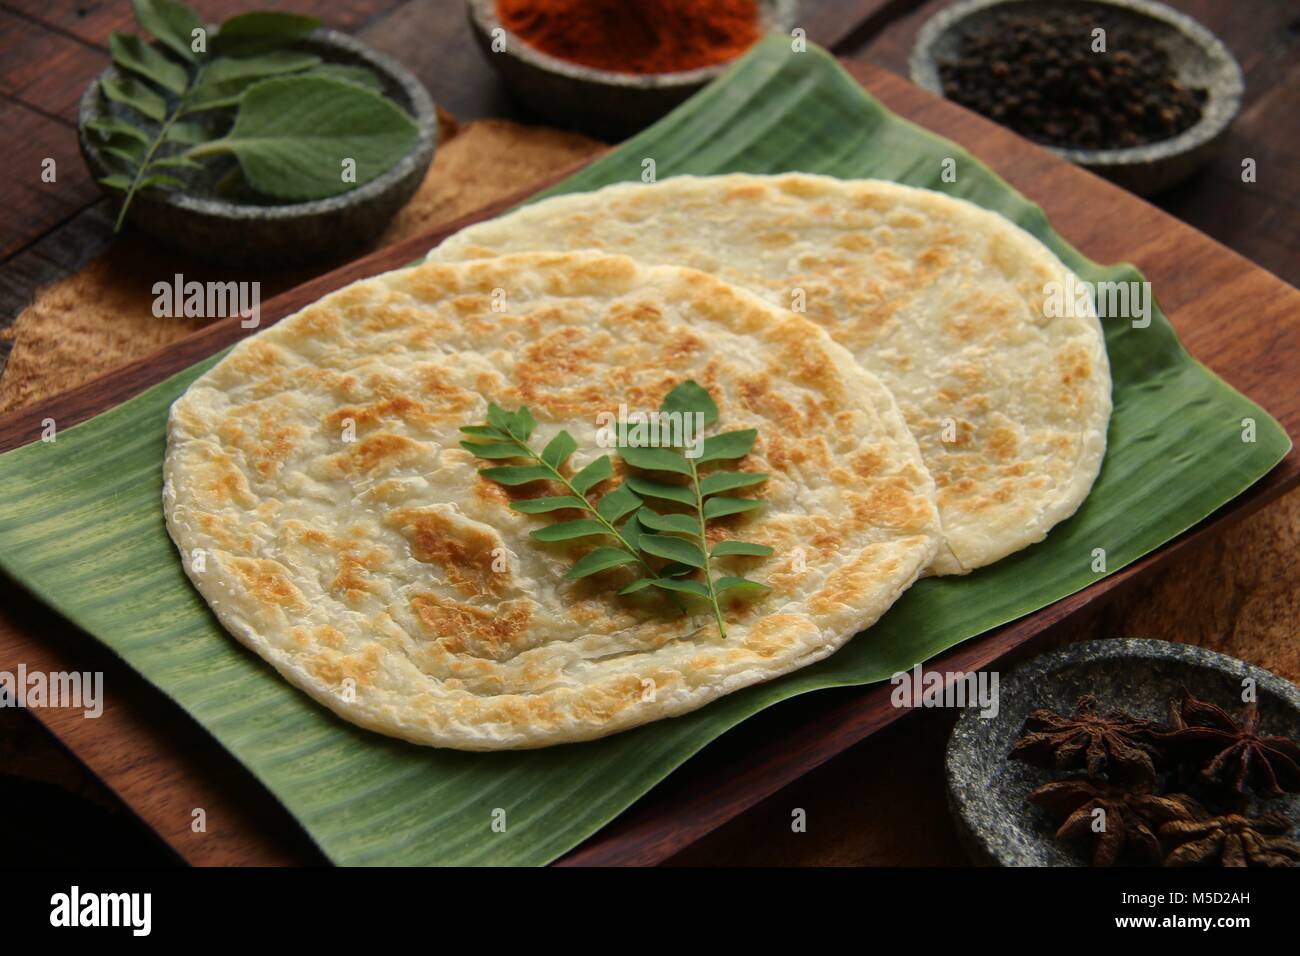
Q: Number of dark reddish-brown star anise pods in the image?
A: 4